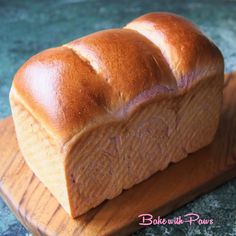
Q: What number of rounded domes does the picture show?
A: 3